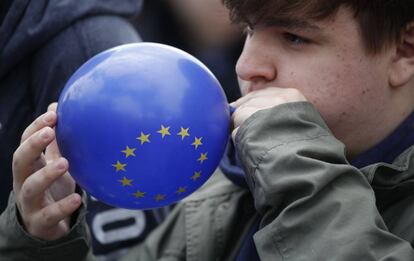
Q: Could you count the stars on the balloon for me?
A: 12